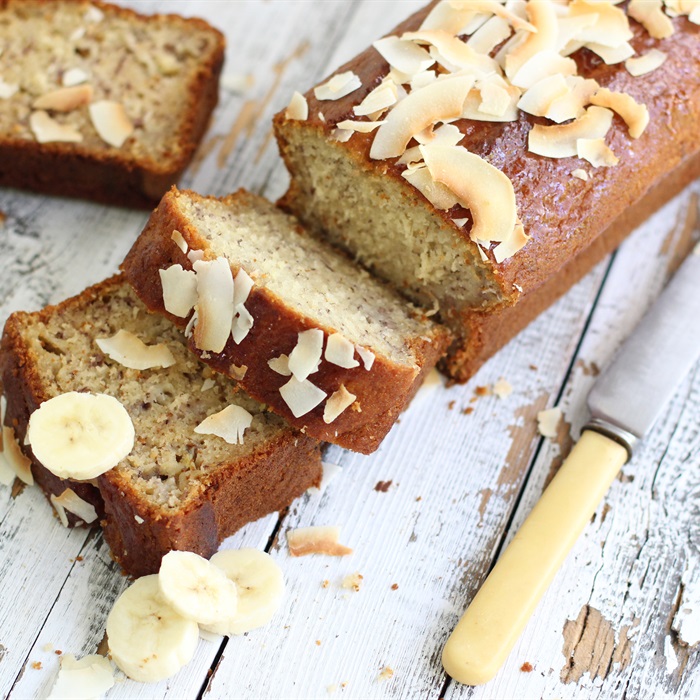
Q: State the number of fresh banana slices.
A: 4